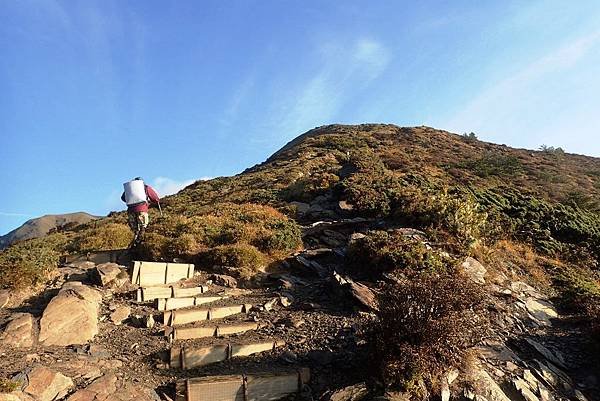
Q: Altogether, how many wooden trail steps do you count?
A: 7